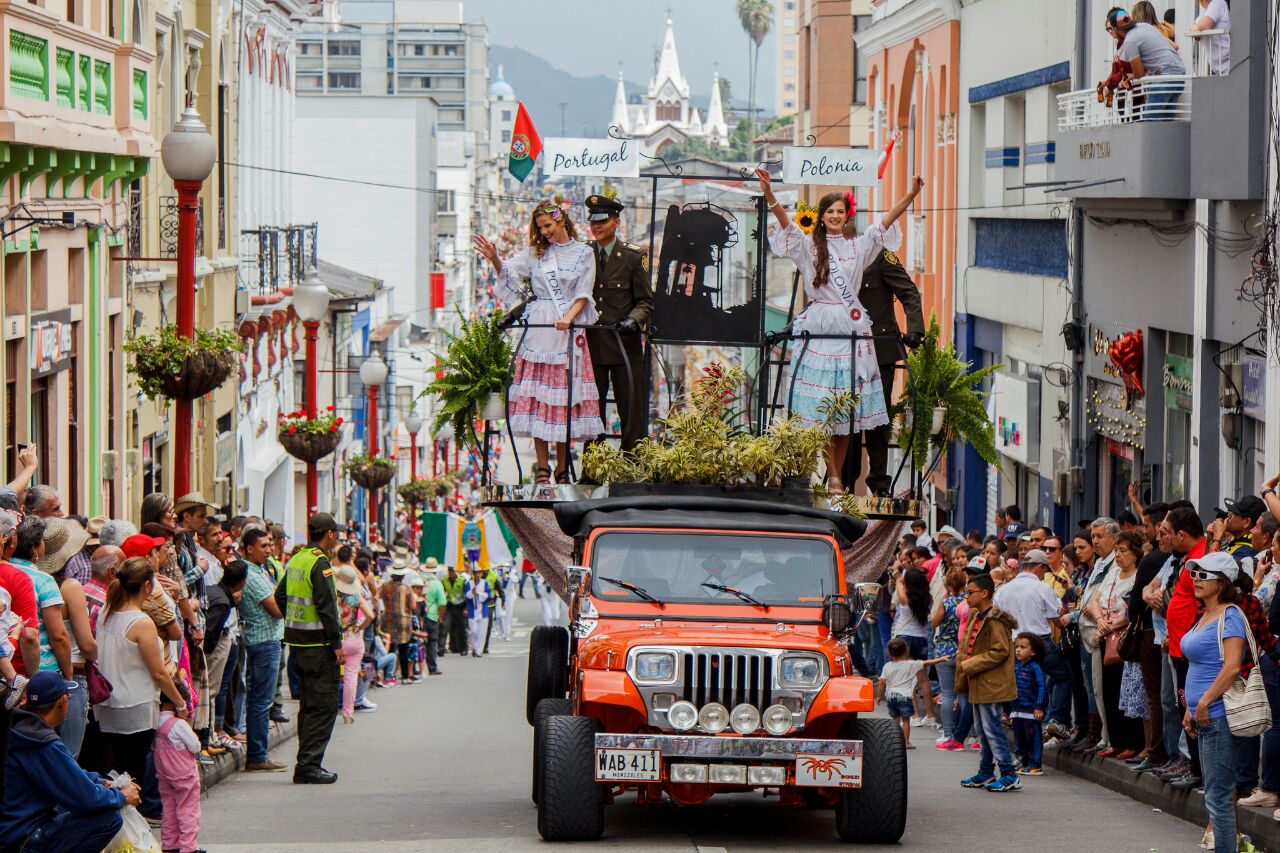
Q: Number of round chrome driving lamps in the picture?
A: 4